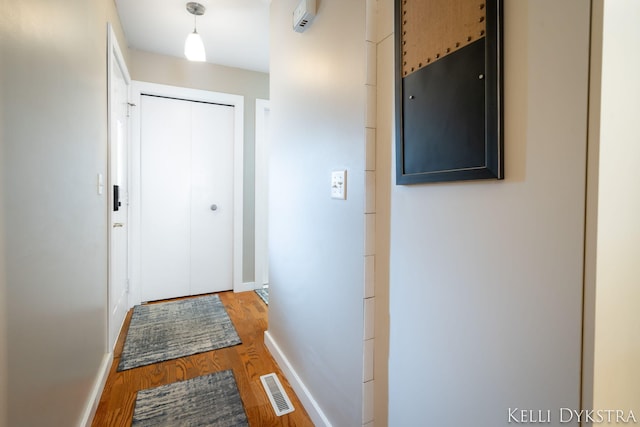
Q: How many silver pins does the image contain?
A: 2